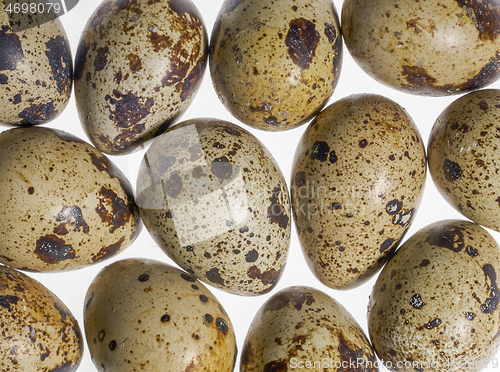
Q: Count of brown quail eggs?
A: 12